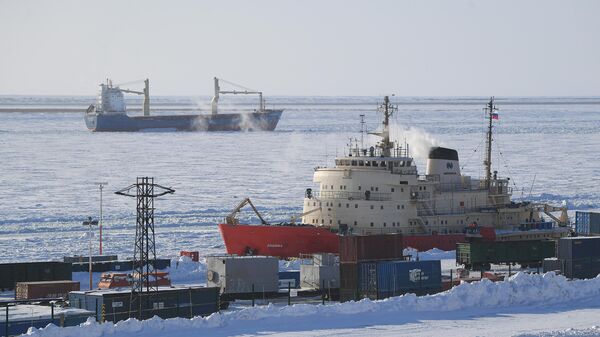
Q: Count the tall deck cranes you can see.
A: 2